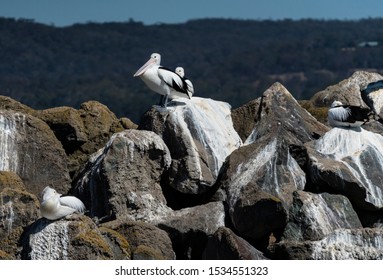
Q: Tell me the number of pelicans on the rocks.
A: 4